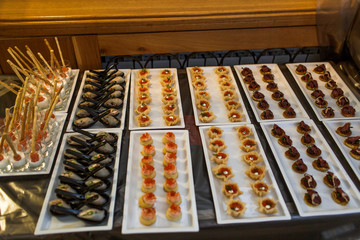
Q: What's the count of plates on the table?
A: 12